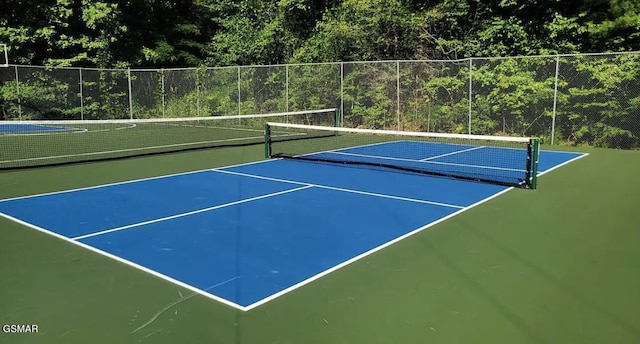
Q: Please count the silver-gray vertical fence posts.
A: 11